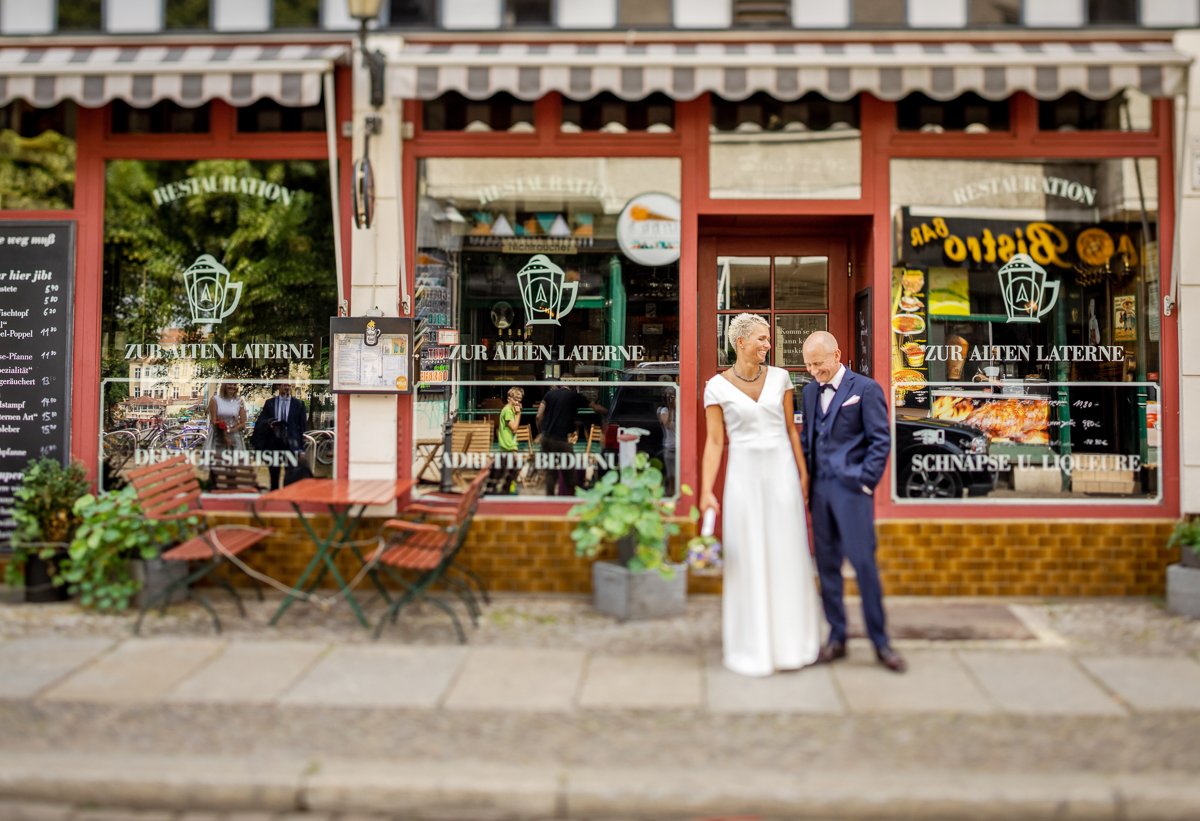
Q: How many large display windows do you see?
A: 3